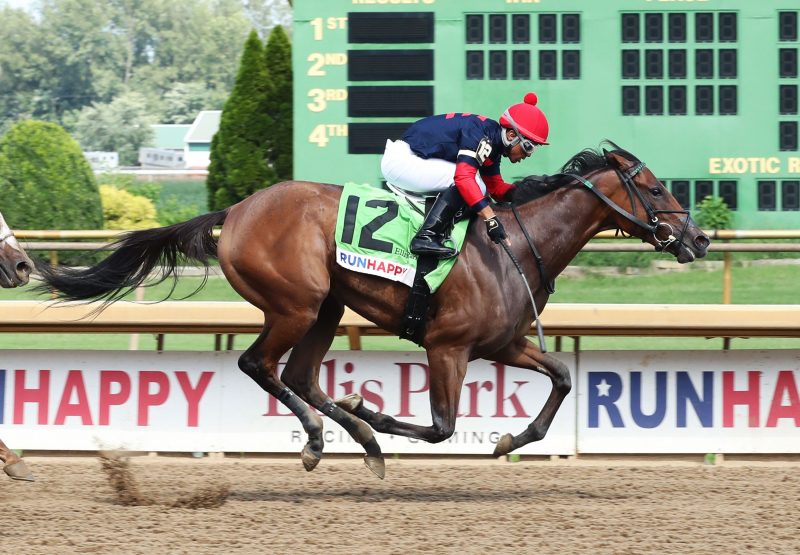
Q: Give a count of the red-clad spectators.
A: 0